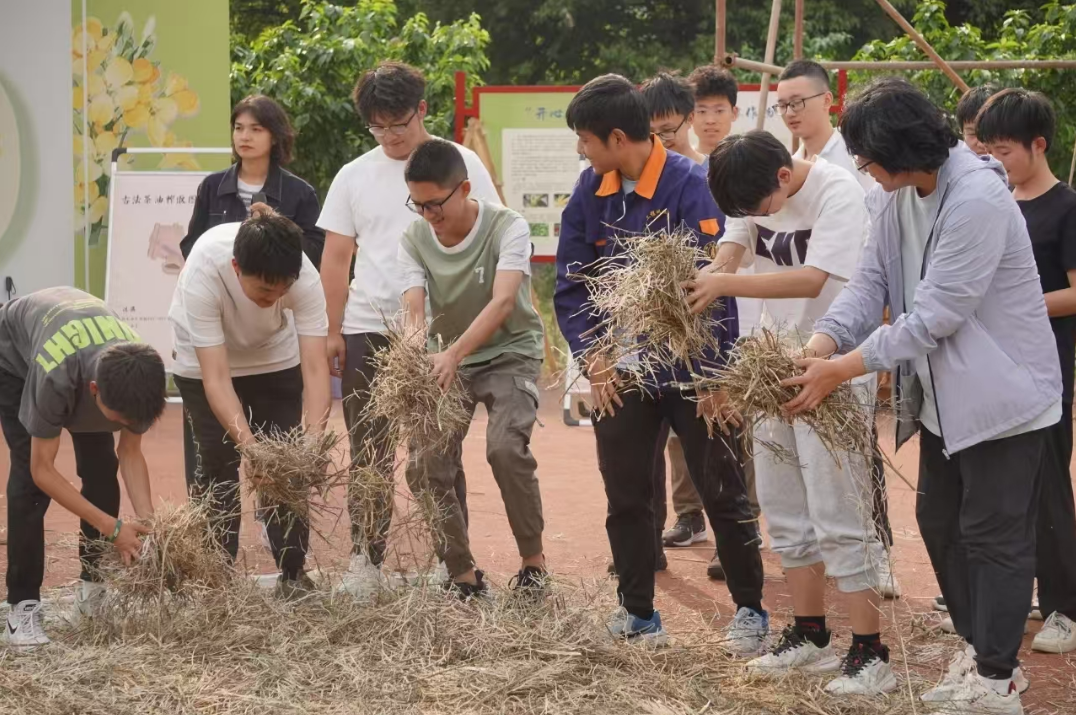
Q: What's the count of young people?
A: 13